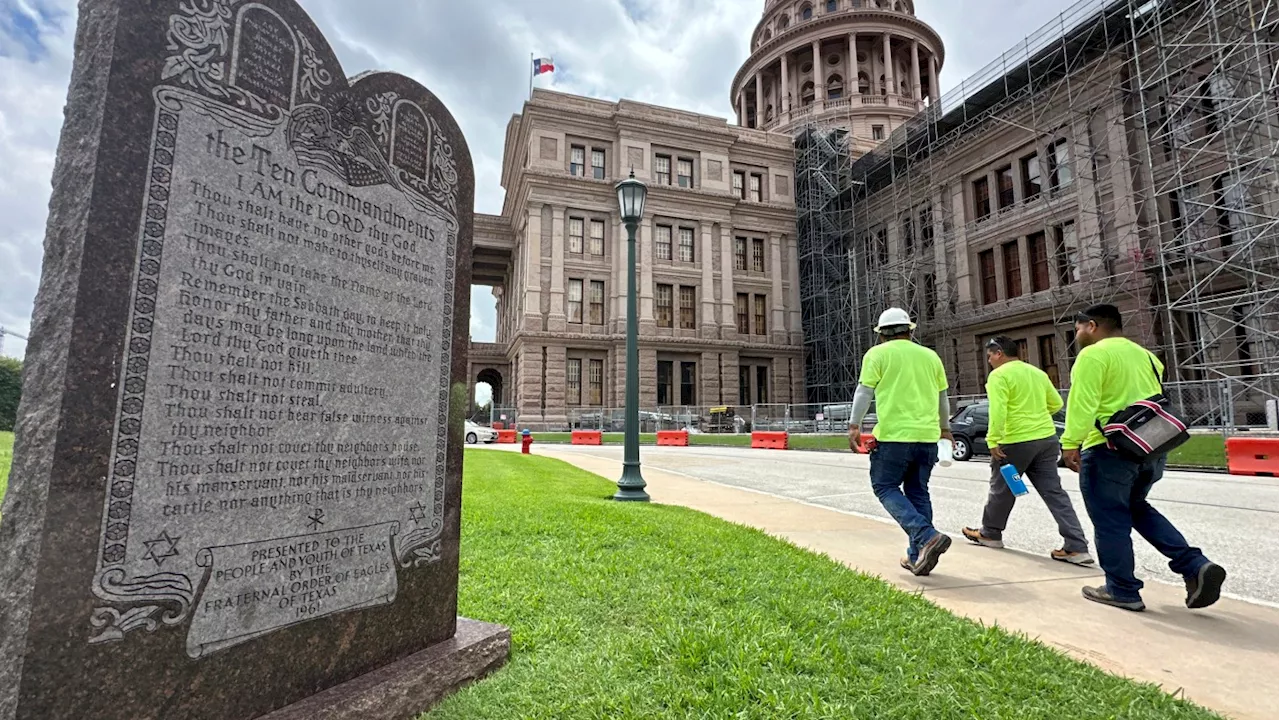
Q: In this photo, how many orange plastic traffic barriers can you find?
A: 6